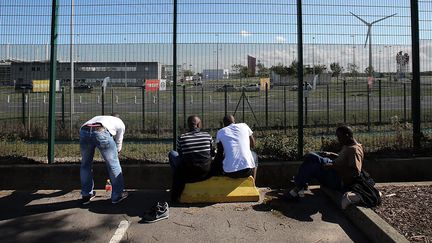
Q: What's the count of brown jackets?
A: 1